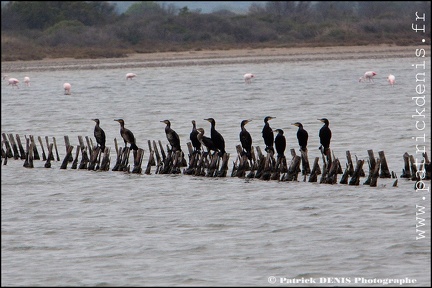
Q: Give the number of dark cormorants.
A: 11